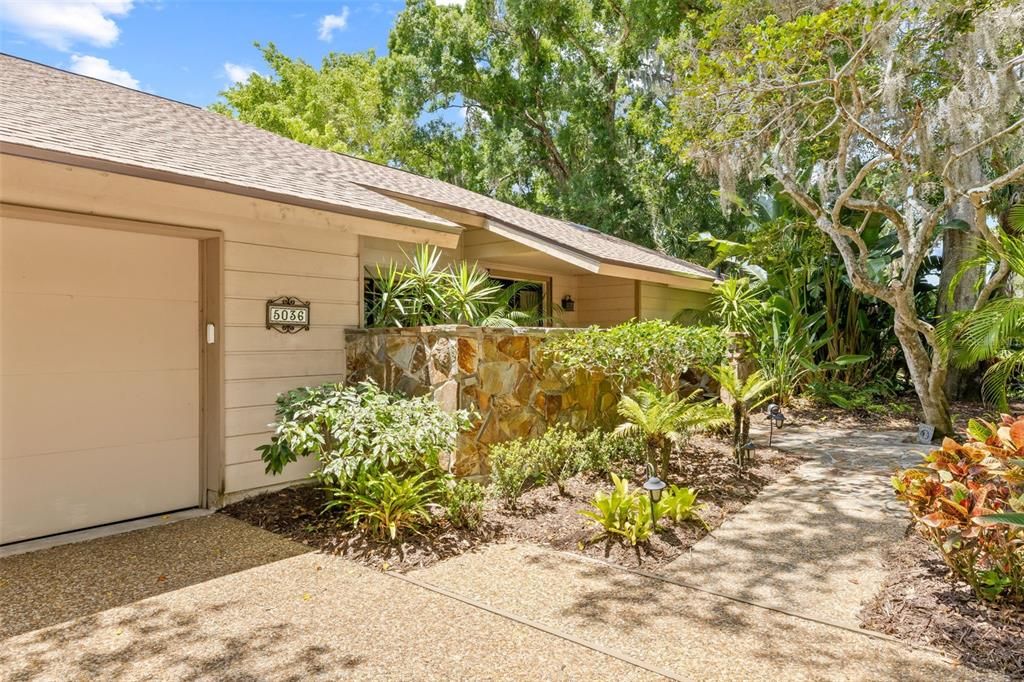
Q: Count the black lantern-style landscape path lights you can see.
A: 3